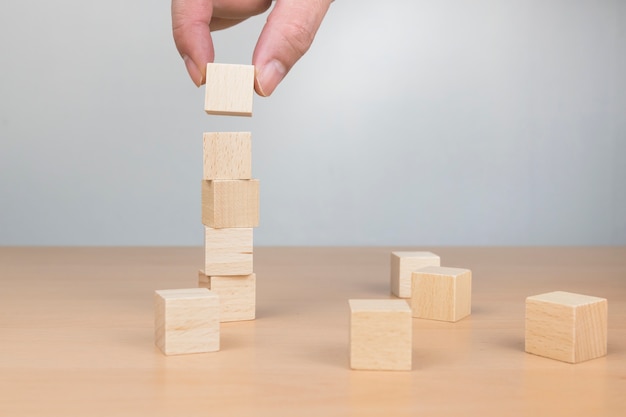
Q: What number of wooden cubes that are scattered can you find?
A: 5